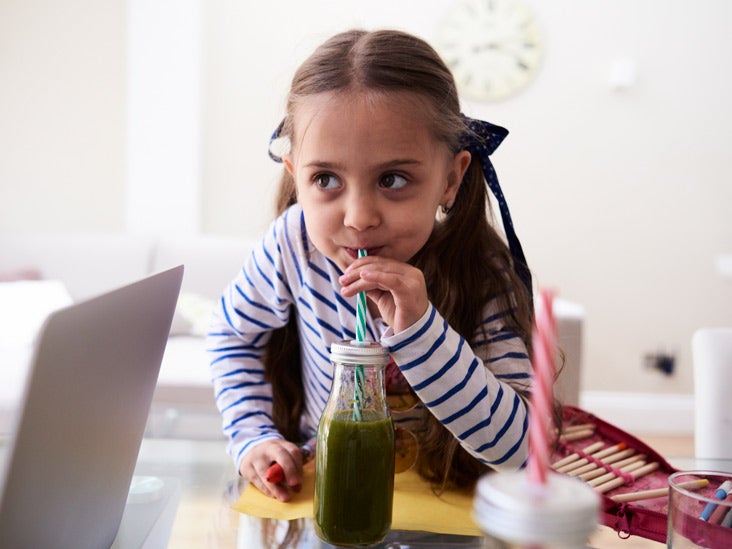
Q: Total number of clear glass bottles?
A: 2